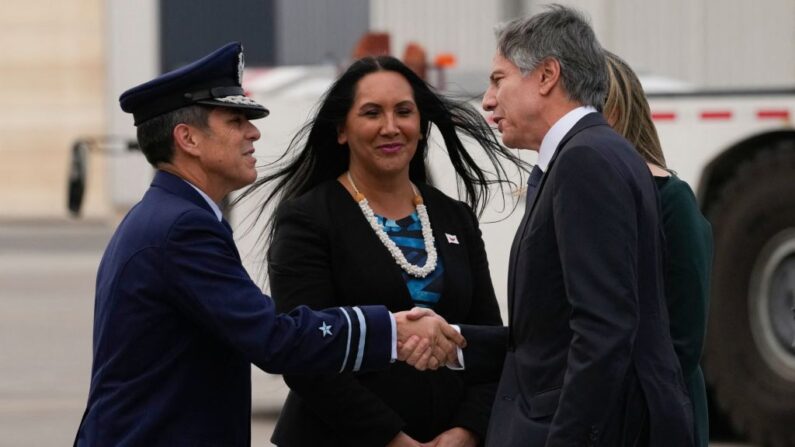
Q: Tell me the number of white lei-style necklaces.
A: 1